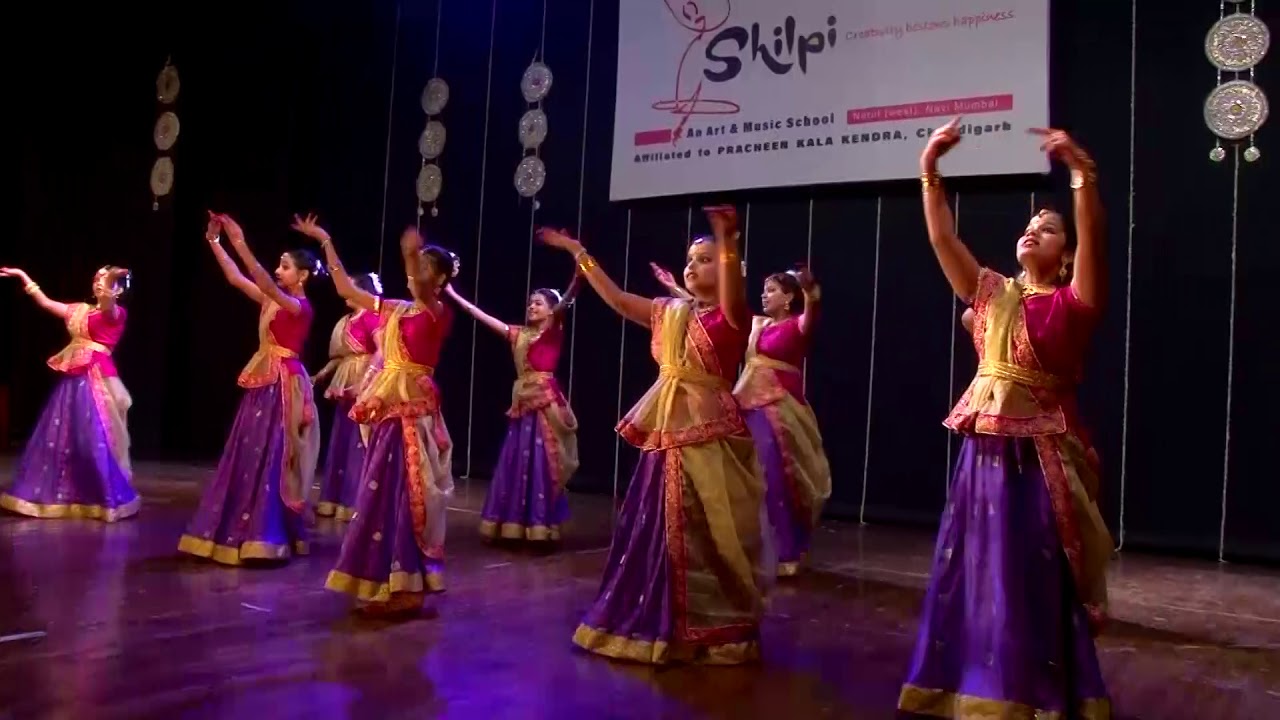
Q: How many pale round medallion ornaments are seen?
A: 11